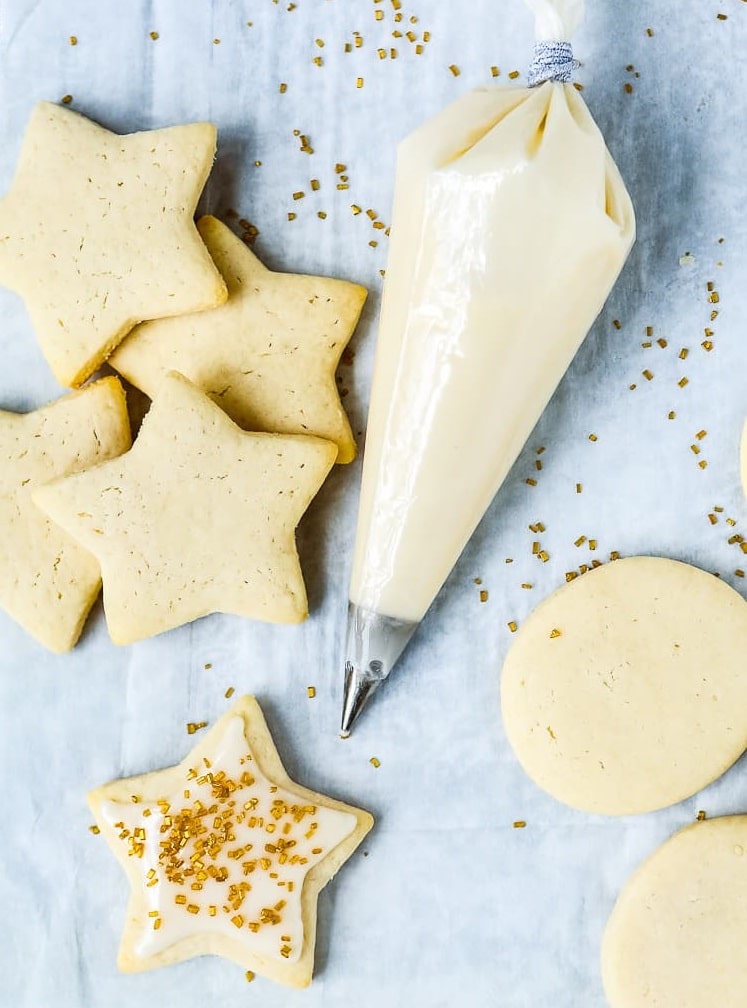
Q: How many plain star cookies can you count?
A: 4